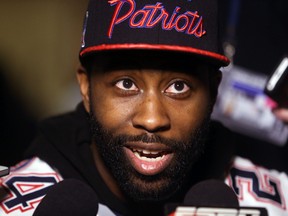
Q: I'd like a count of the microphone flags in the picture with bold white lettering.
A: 1